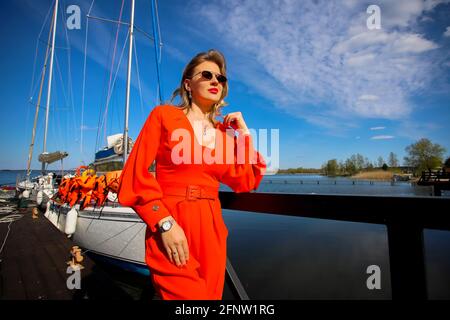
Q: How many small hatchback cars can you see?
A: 0